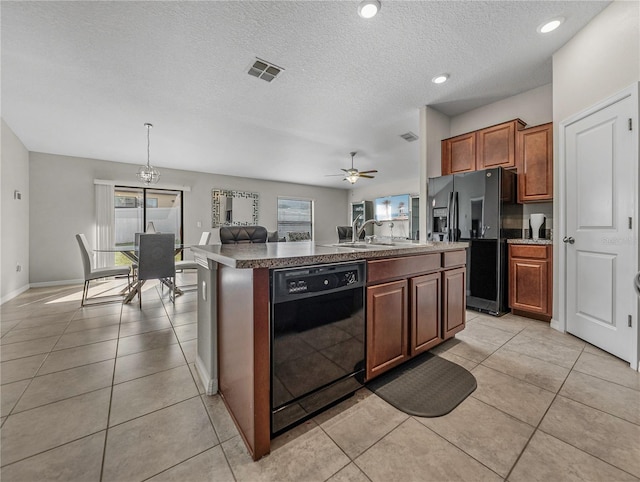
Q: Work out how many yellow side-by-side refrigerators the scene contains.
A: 0